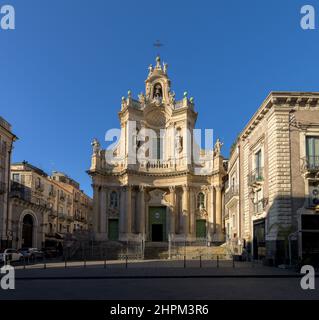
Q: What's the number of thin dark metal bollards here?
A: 10